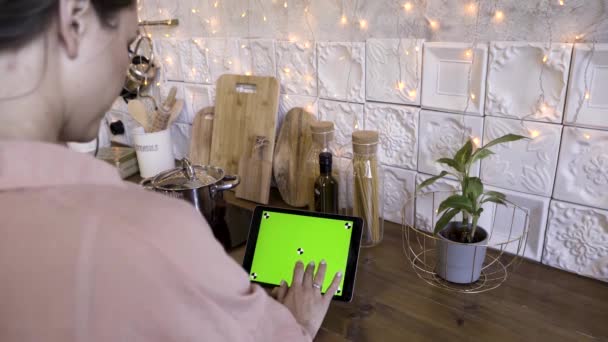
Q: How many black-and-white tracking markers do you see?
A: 5